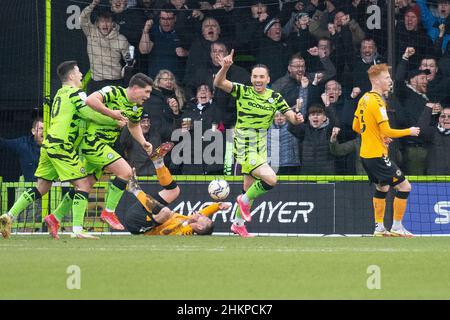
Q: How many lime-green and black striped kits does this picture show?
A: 3